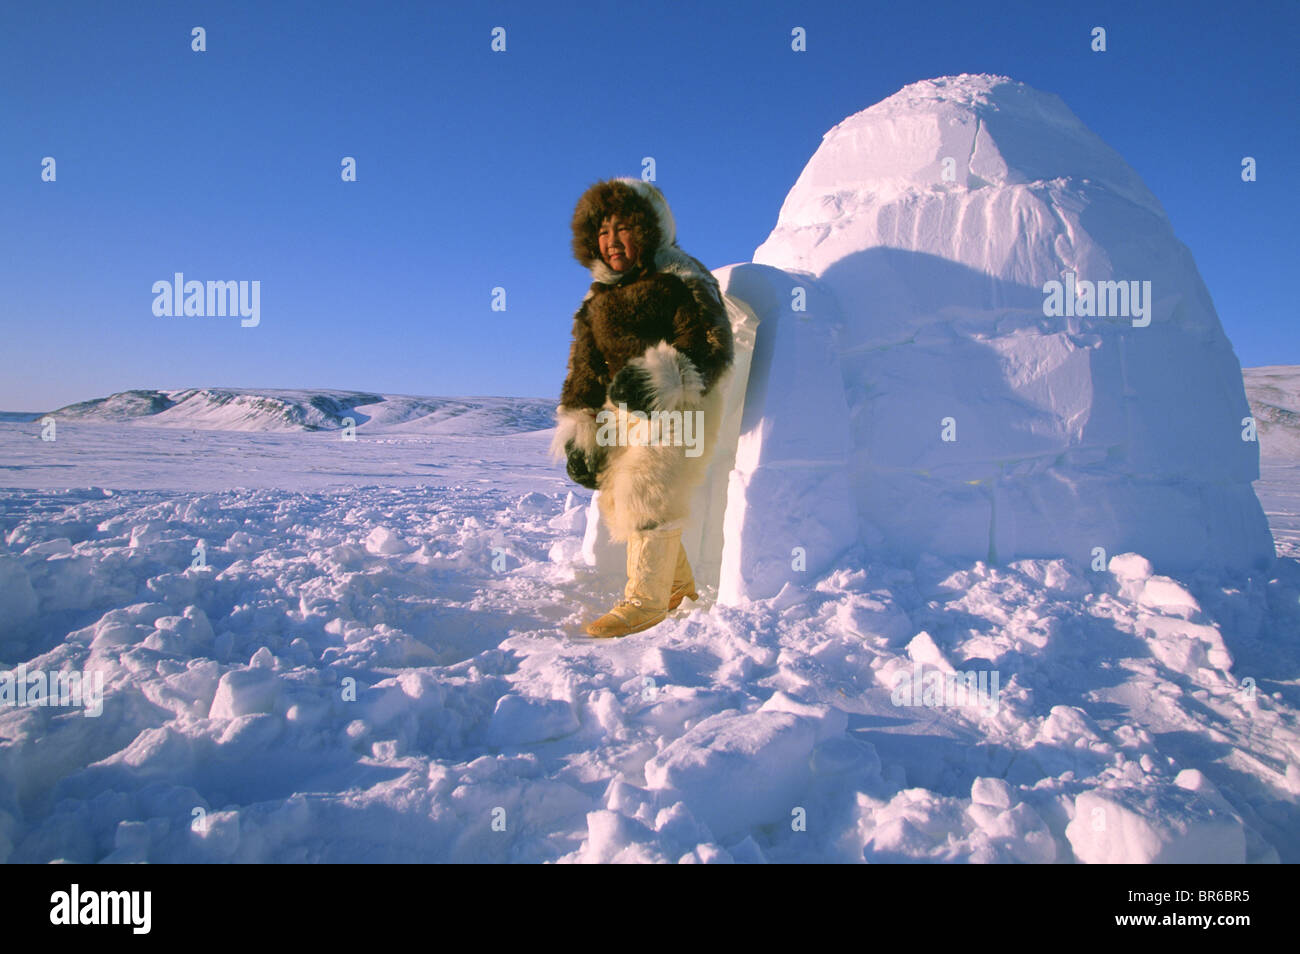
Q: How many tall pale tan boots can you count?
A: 2